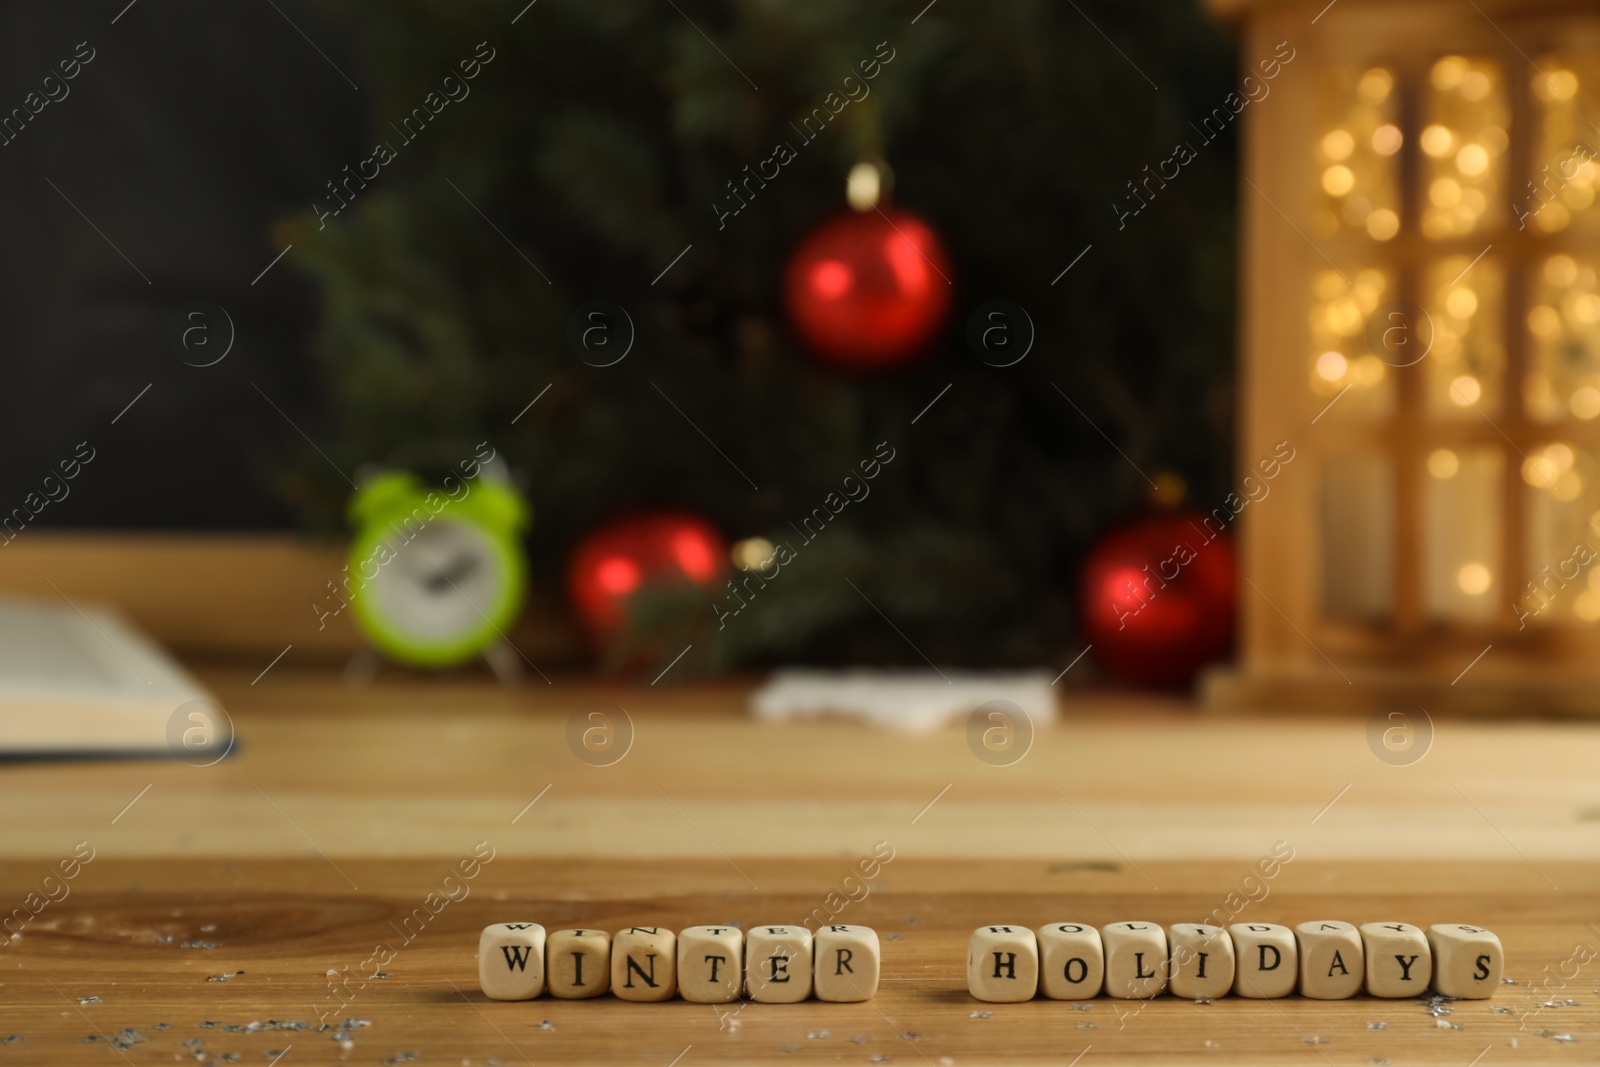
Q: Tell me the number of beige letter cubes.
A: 14